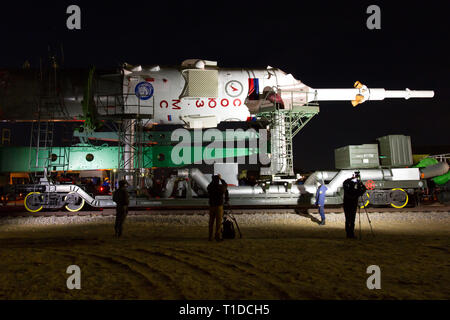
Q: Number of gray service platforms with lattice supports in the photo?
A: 2